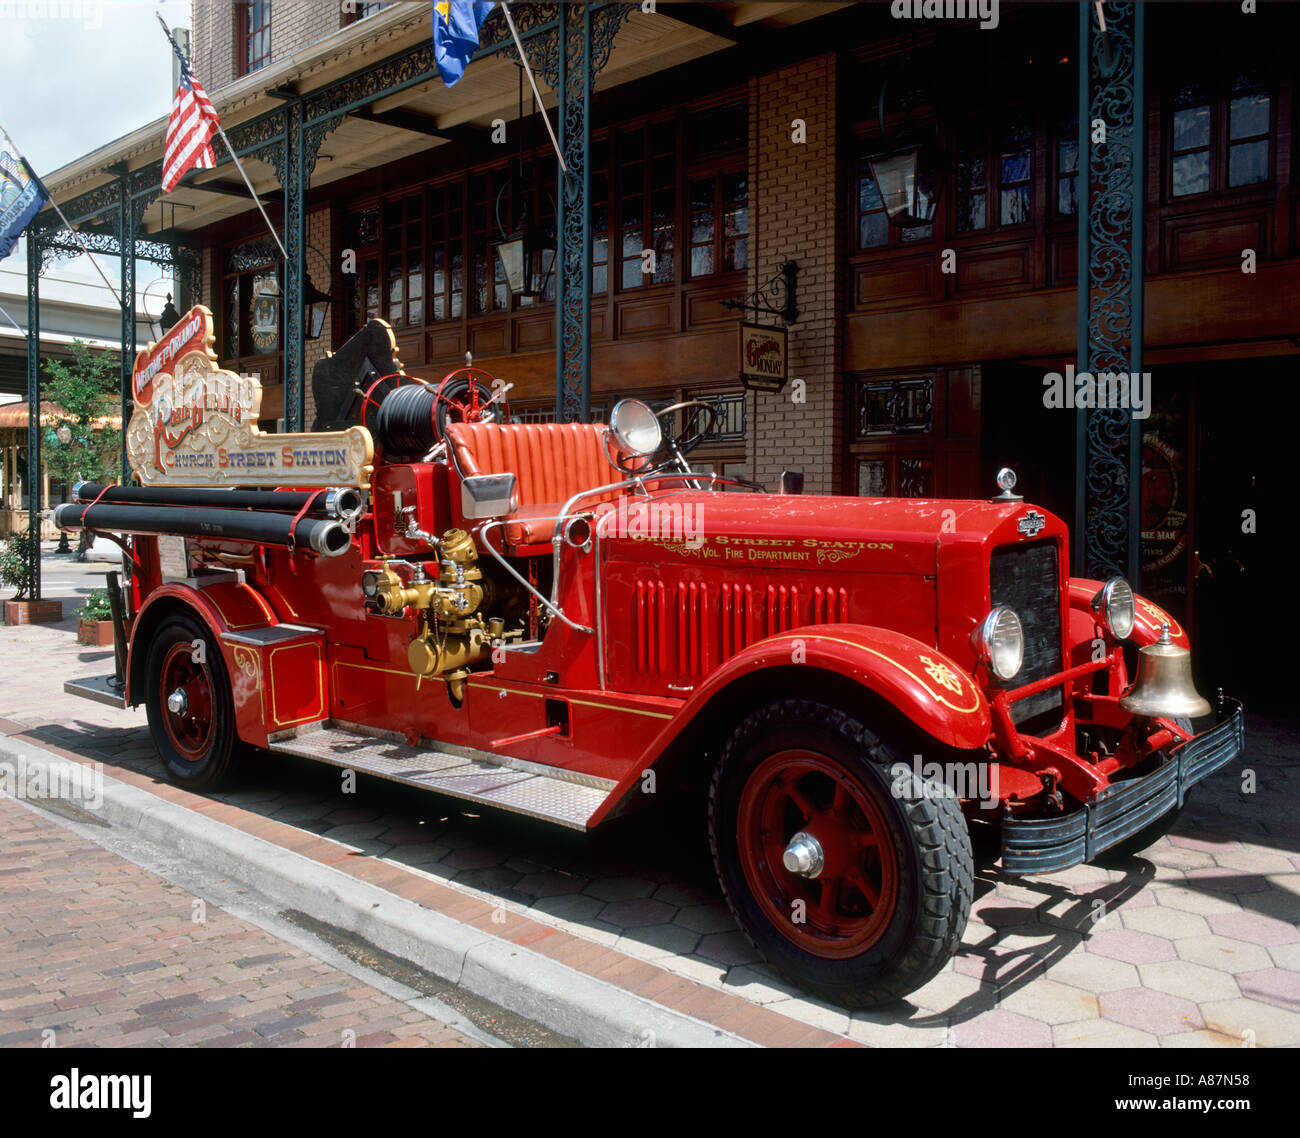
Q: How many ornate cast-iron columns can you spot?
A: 5